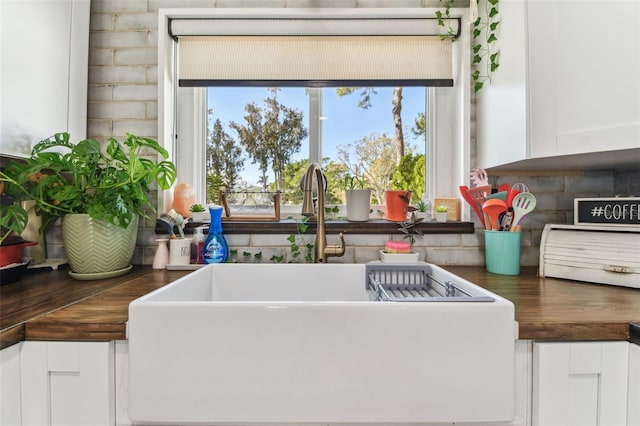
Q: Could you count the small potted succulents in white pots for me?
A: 3